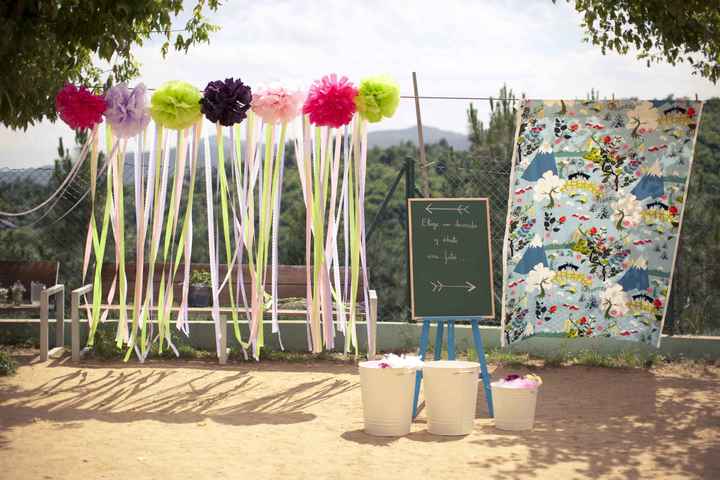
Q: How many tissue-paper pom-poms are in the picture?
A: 7